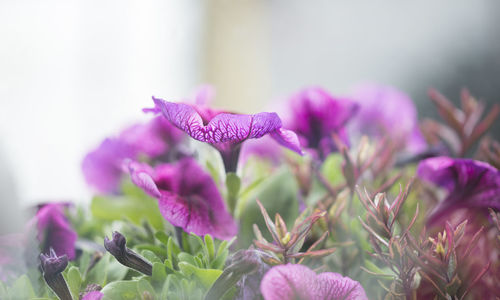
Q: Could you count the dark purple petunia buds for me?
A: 2